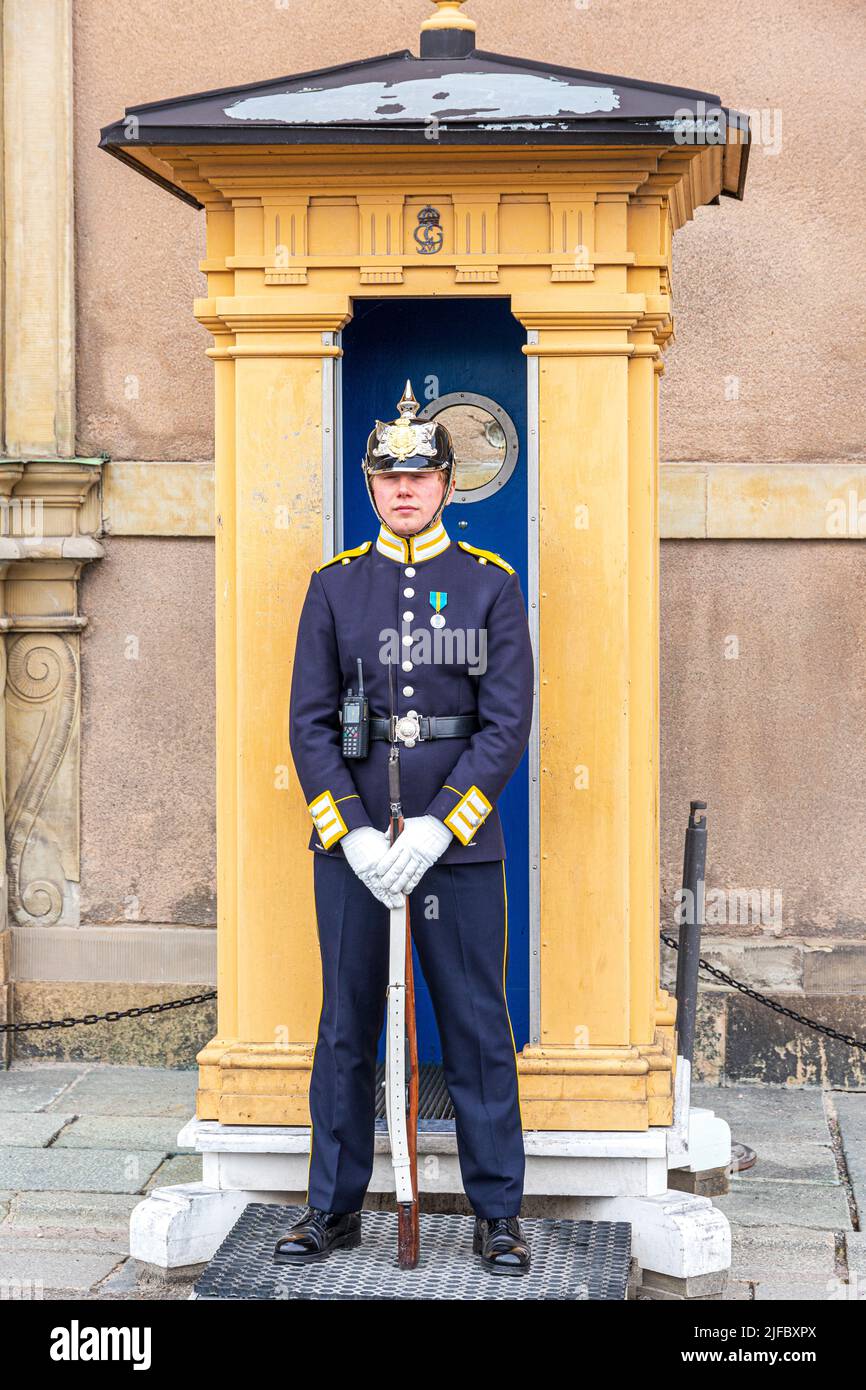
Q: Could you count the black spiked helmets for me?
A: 1